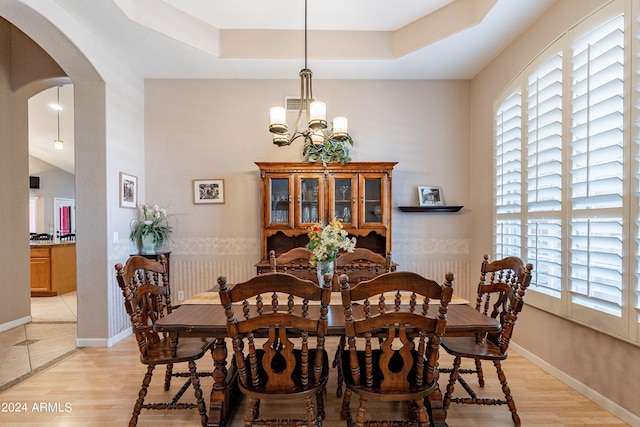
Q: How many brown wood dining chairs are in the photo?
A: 6